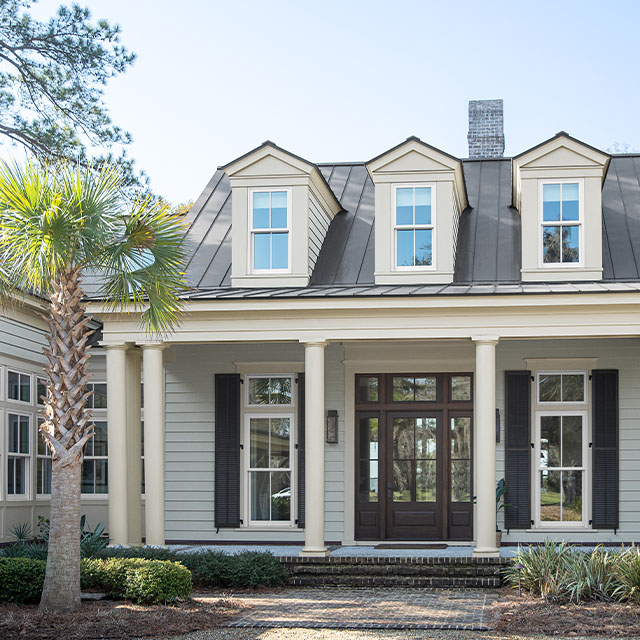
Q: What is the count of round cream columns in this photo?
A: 5